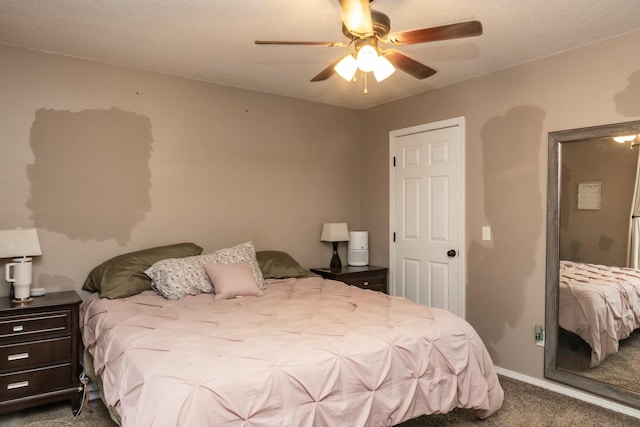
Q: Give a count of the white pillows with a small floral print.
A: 1